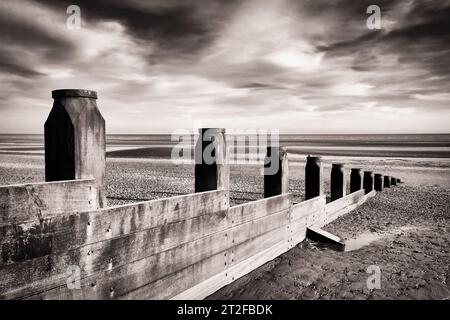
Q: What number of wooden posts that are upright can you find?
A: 11